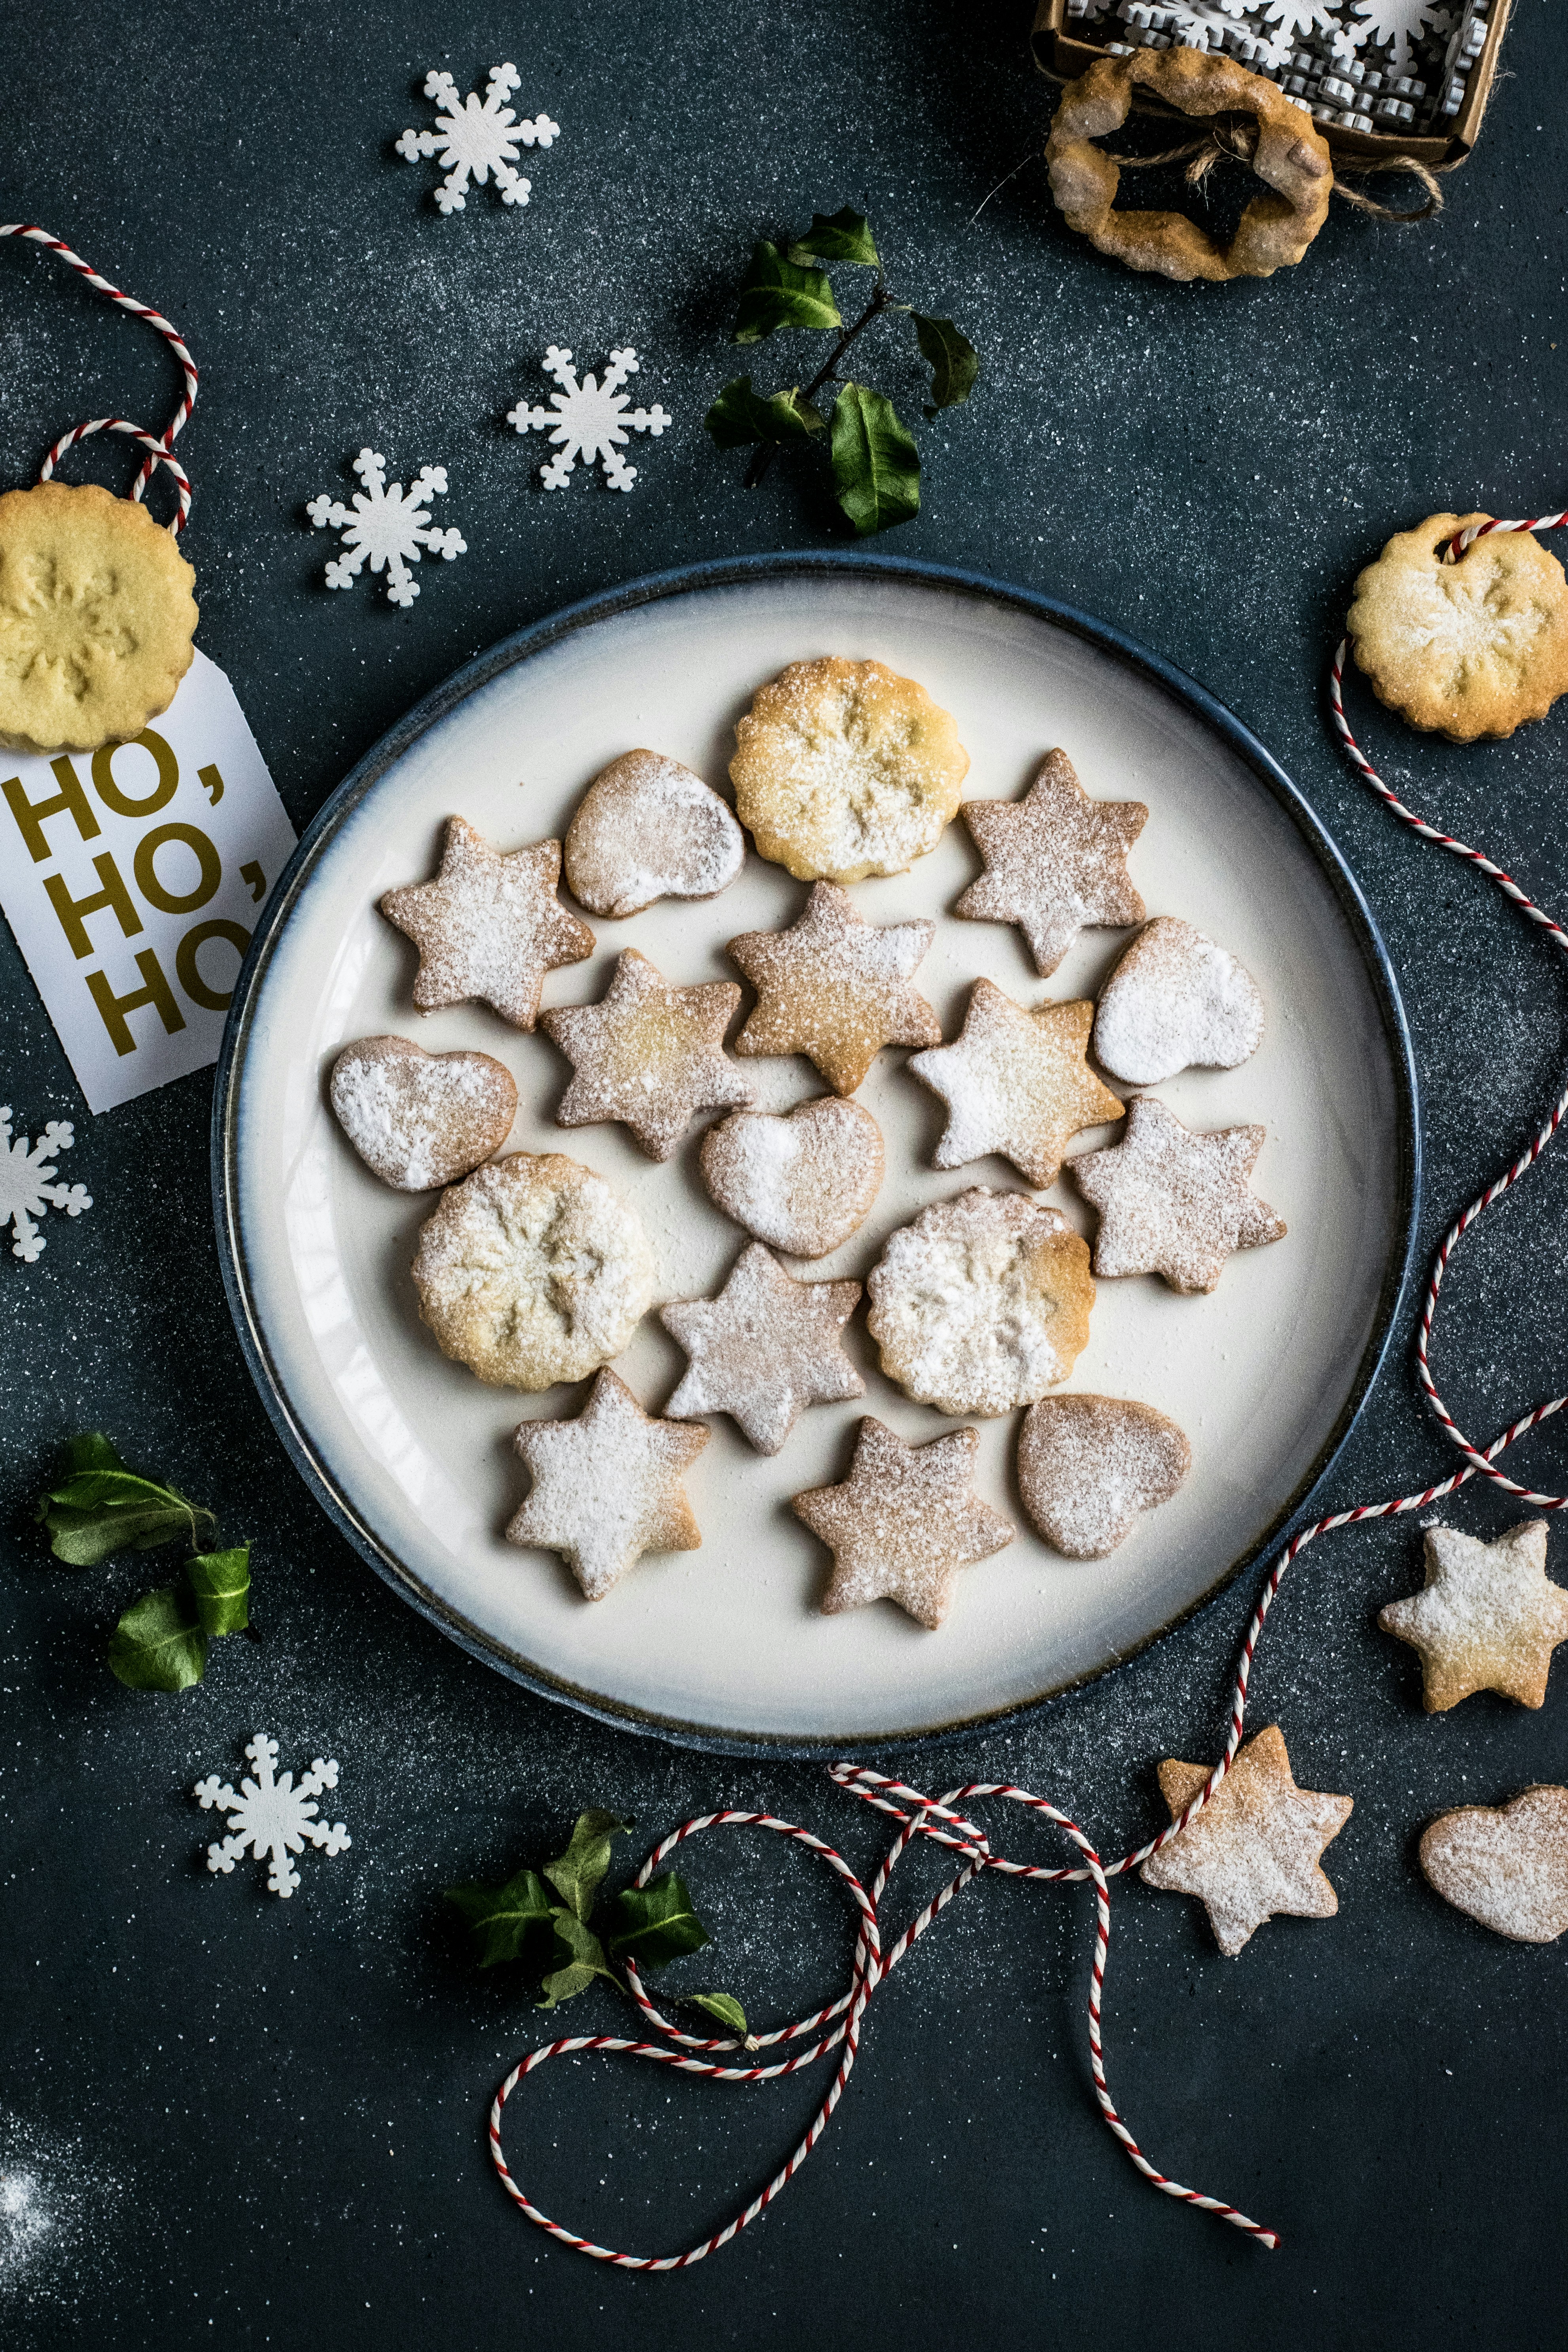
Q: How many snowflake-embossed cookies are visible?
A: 5